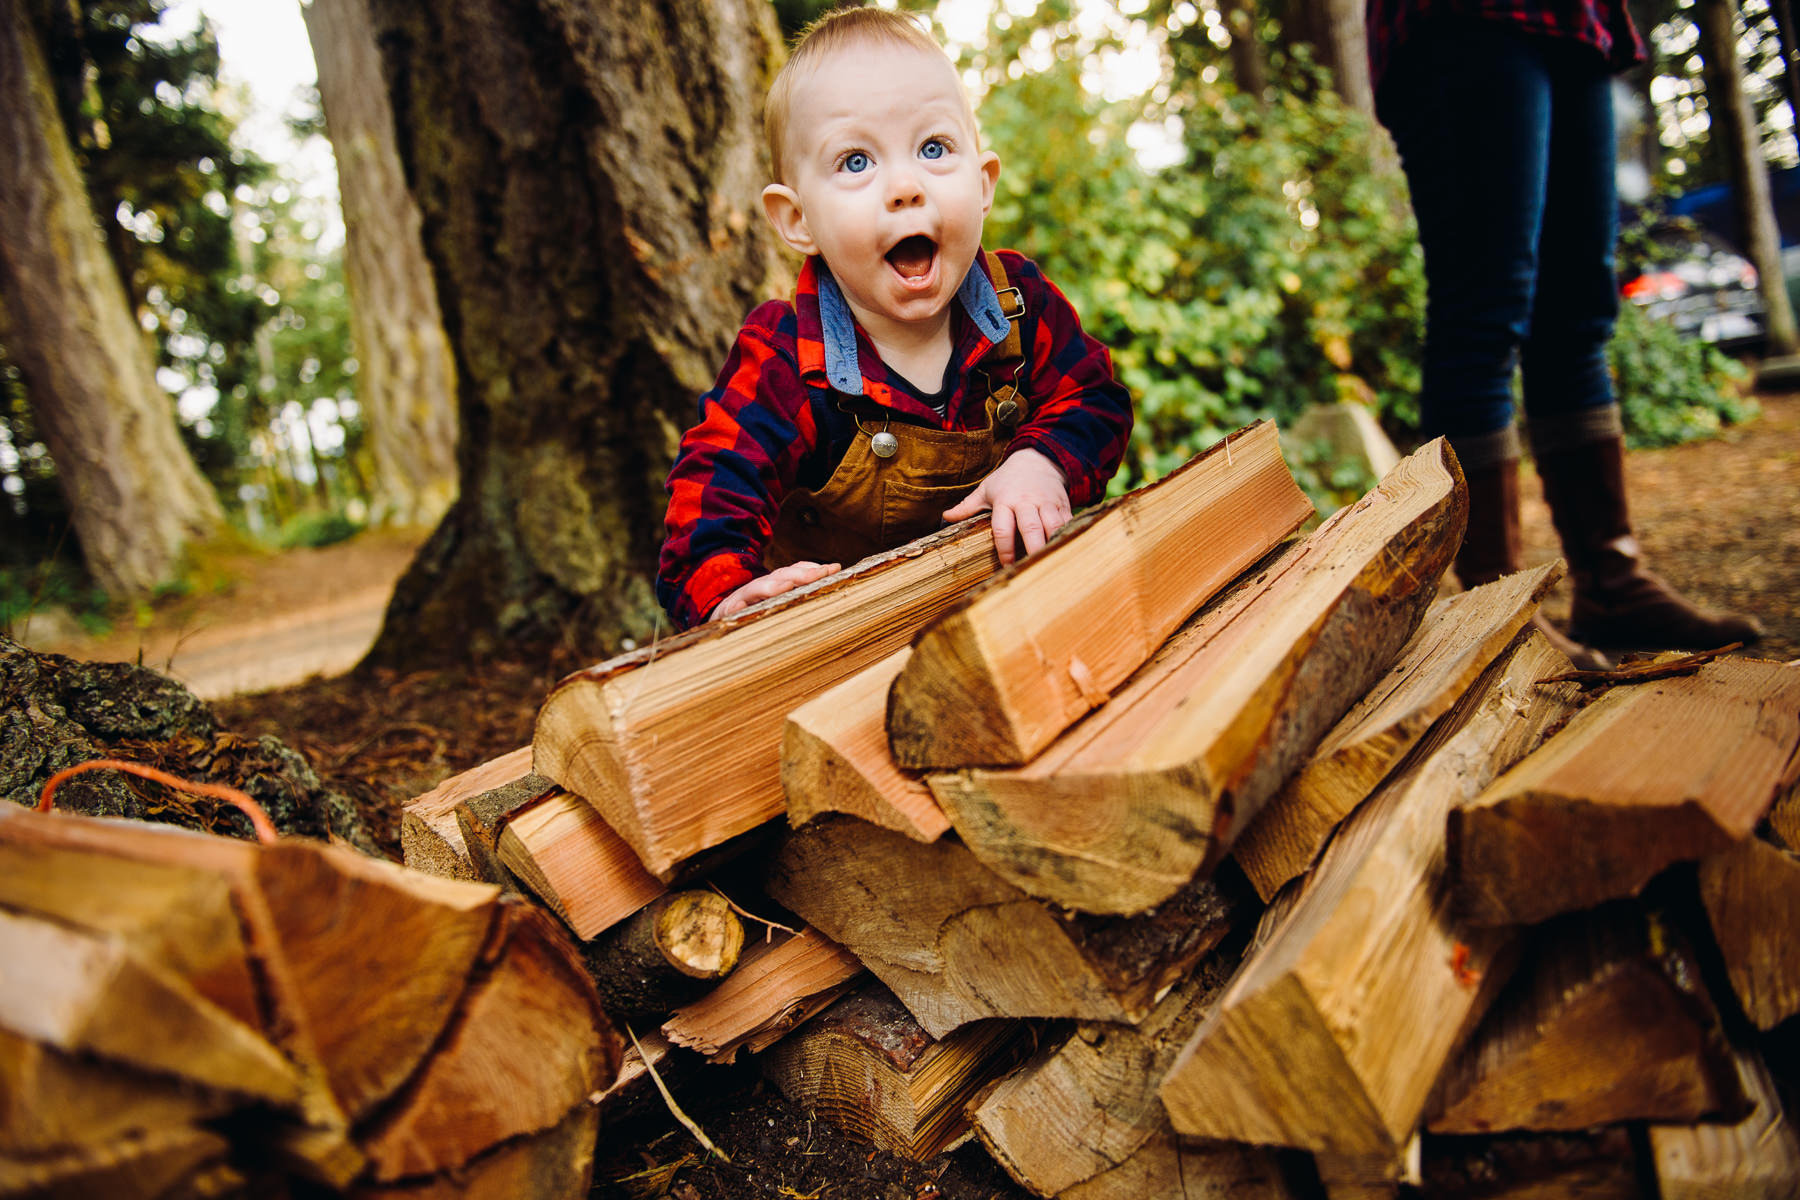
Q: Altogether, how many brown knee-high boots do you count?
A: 2